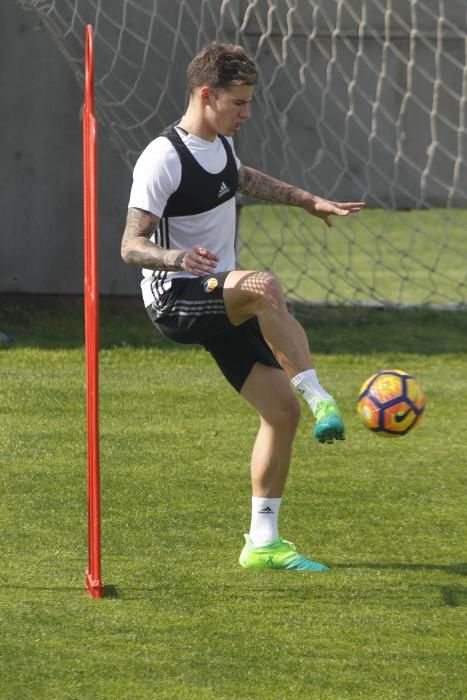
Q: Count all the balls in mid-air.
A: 1